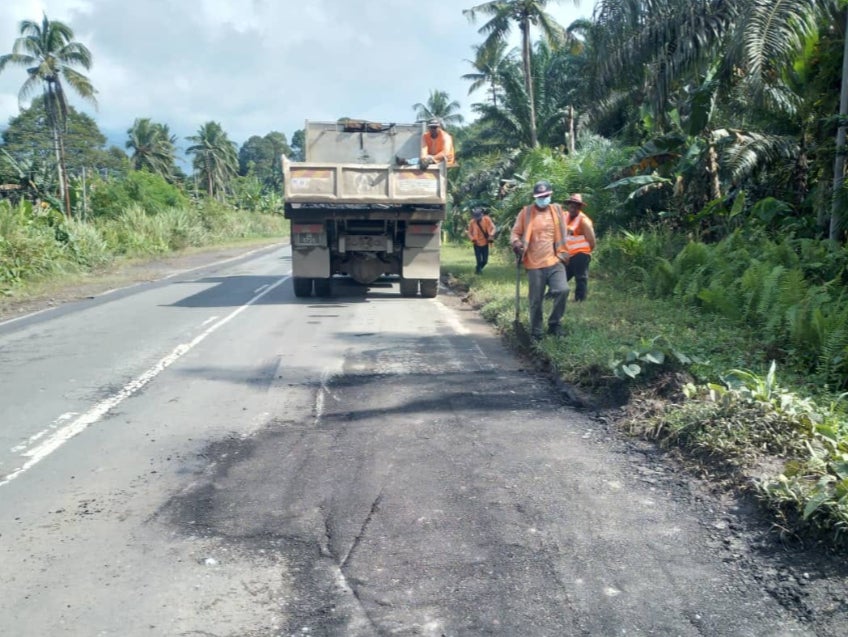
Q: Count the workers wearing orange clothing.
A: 4